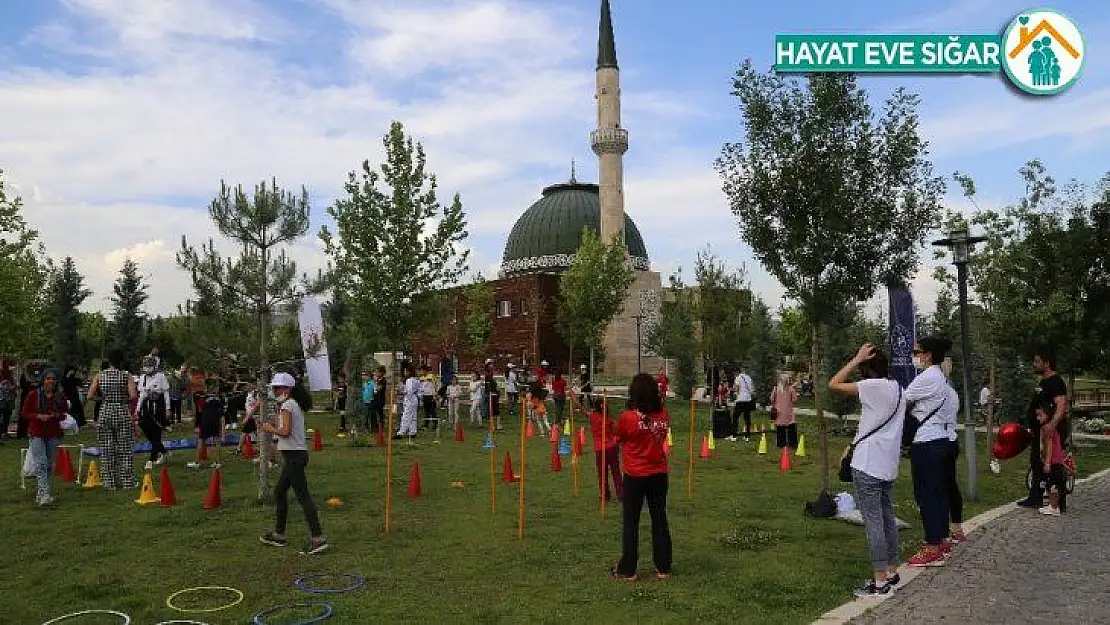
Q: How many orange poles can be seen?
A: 6